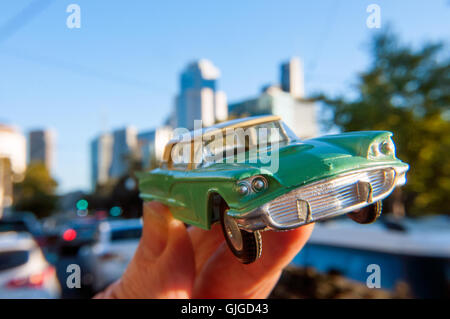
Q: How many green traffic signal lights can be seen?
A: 2